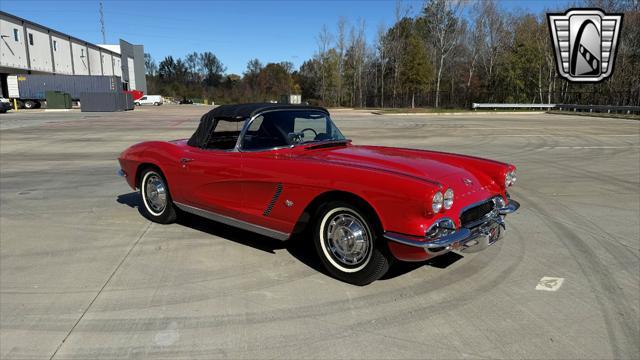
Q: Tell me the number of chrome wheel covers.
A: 2